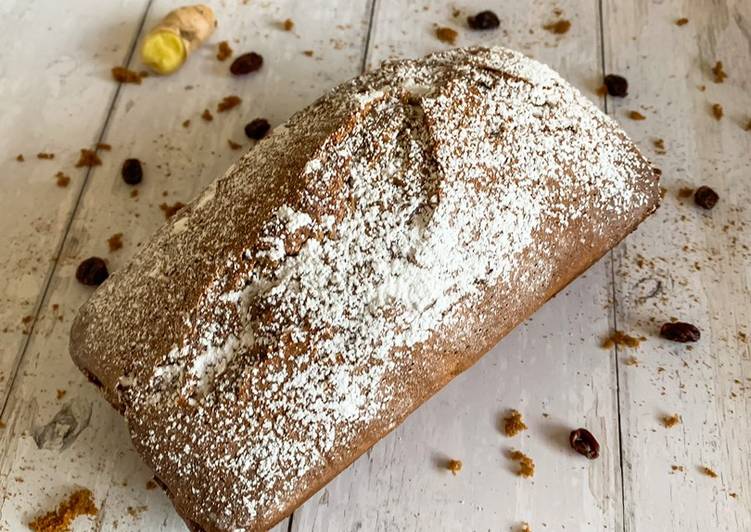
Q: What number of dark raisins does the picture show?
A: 9